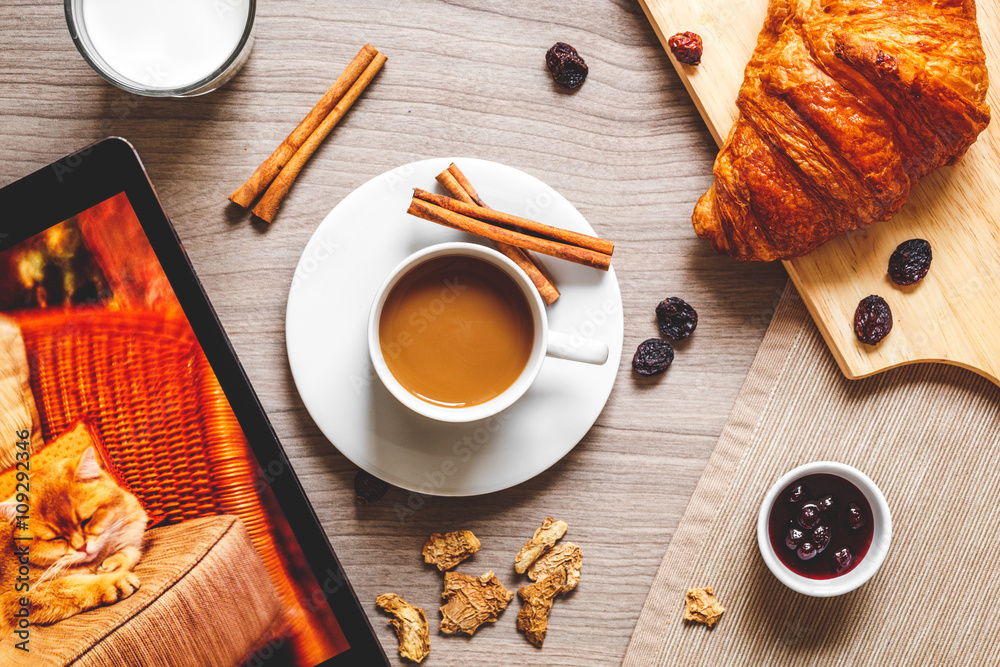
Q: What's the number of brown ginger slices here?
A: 7